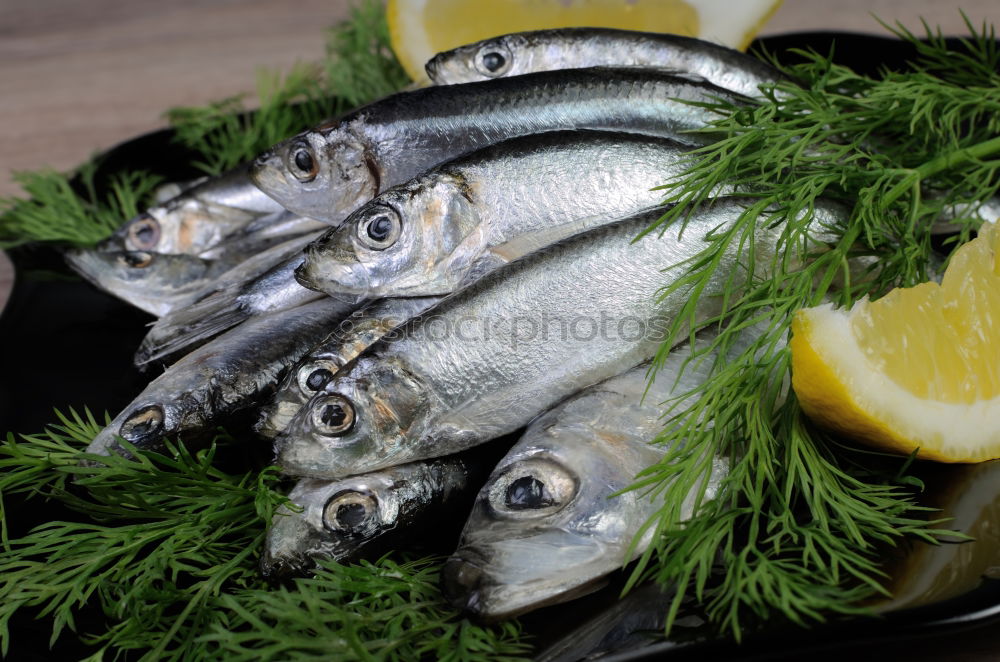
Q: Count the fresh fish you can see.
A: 10